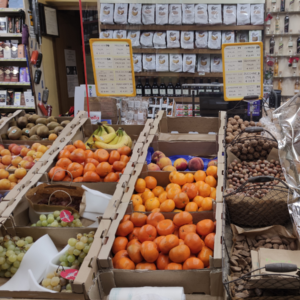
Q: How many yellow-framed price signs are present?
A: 2